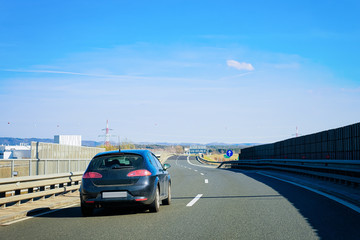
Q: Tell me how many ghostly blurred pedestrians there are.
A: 0